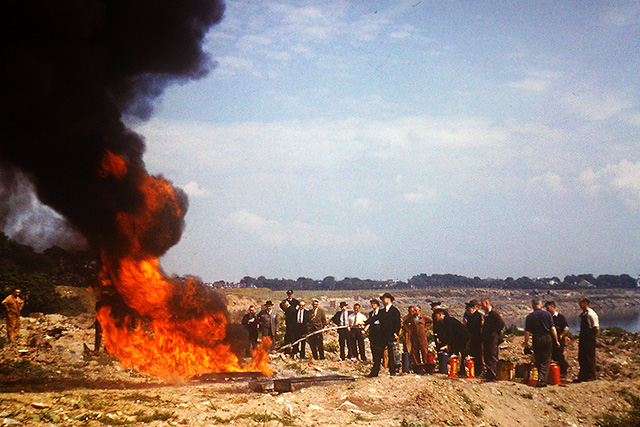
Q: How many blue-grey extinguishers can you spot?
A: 3